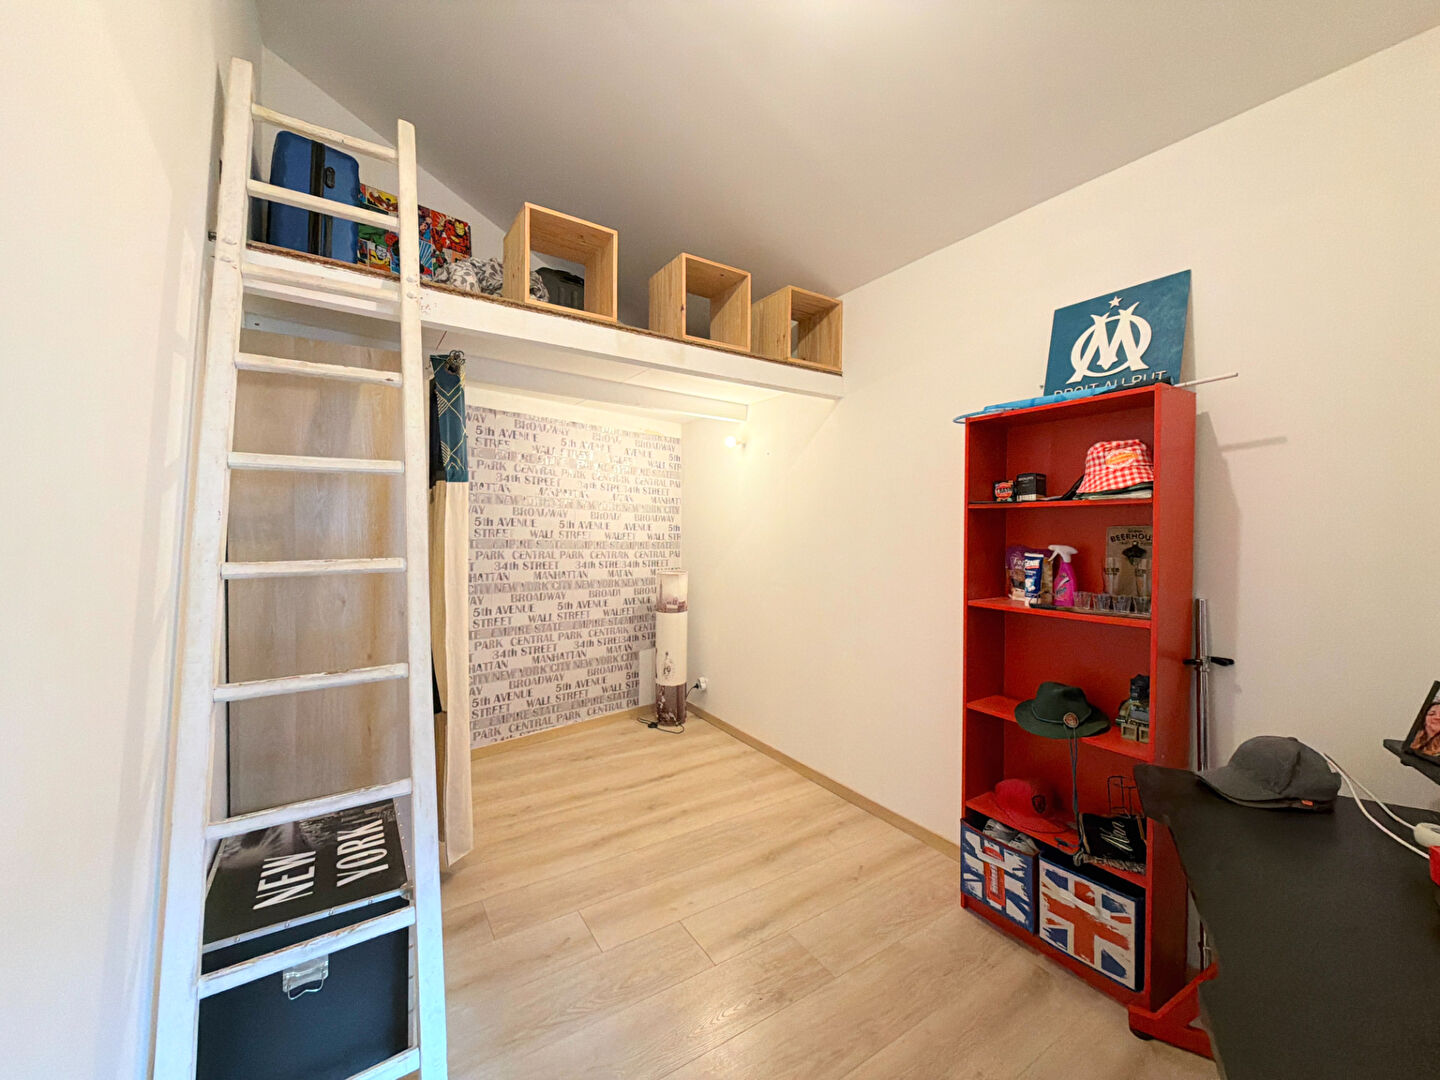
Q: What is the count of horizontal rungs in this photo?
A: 10